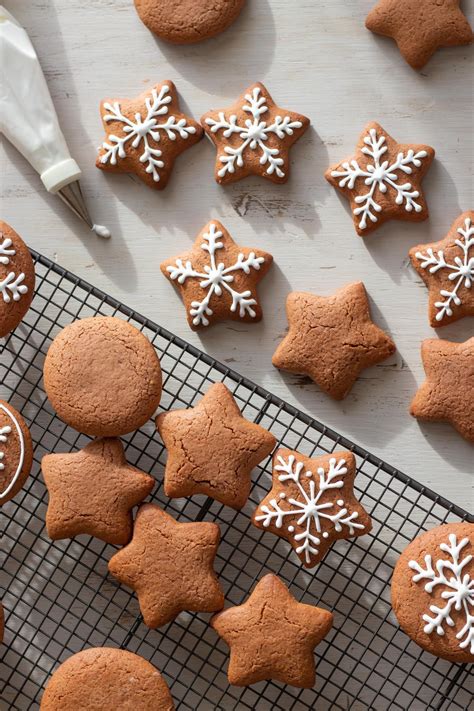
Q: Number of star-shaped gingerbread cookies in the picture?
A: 13